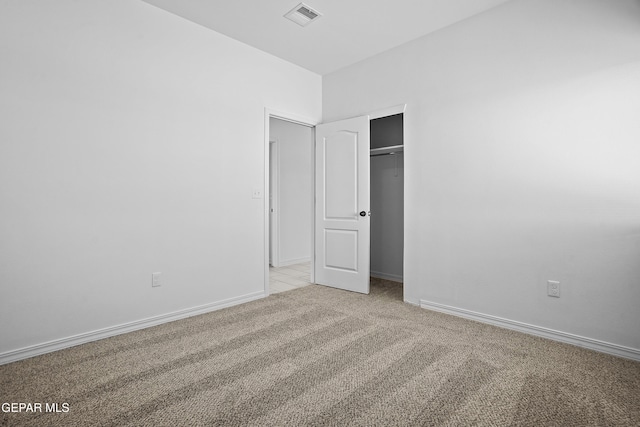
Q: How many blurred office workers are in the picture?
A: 0